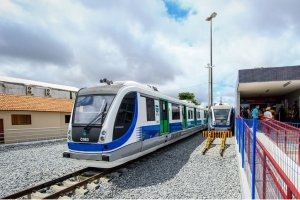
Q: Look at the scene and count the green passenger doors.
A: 3